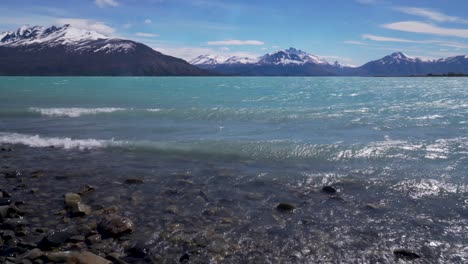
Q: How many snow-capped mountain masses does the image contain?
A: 3